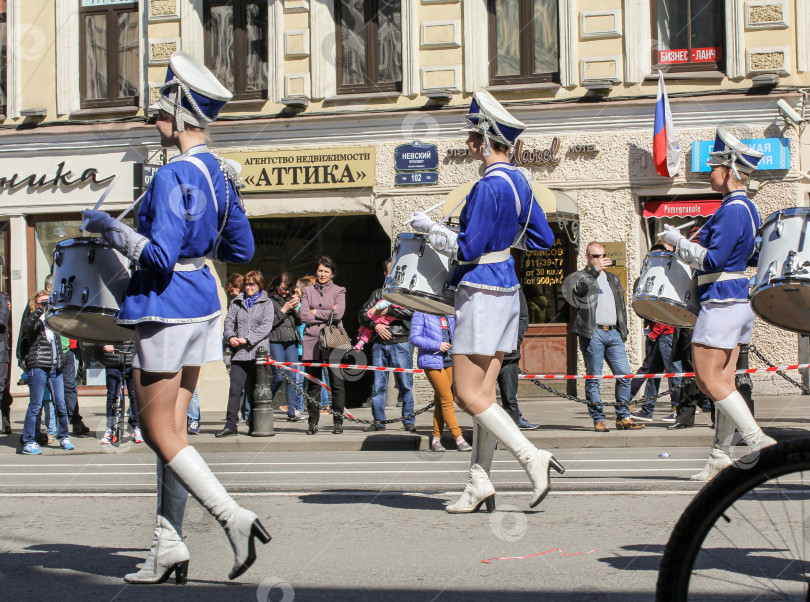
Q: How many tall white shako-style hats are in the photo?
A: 3